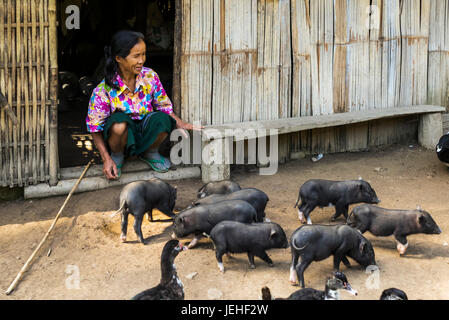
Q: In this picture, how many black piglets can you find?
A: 8